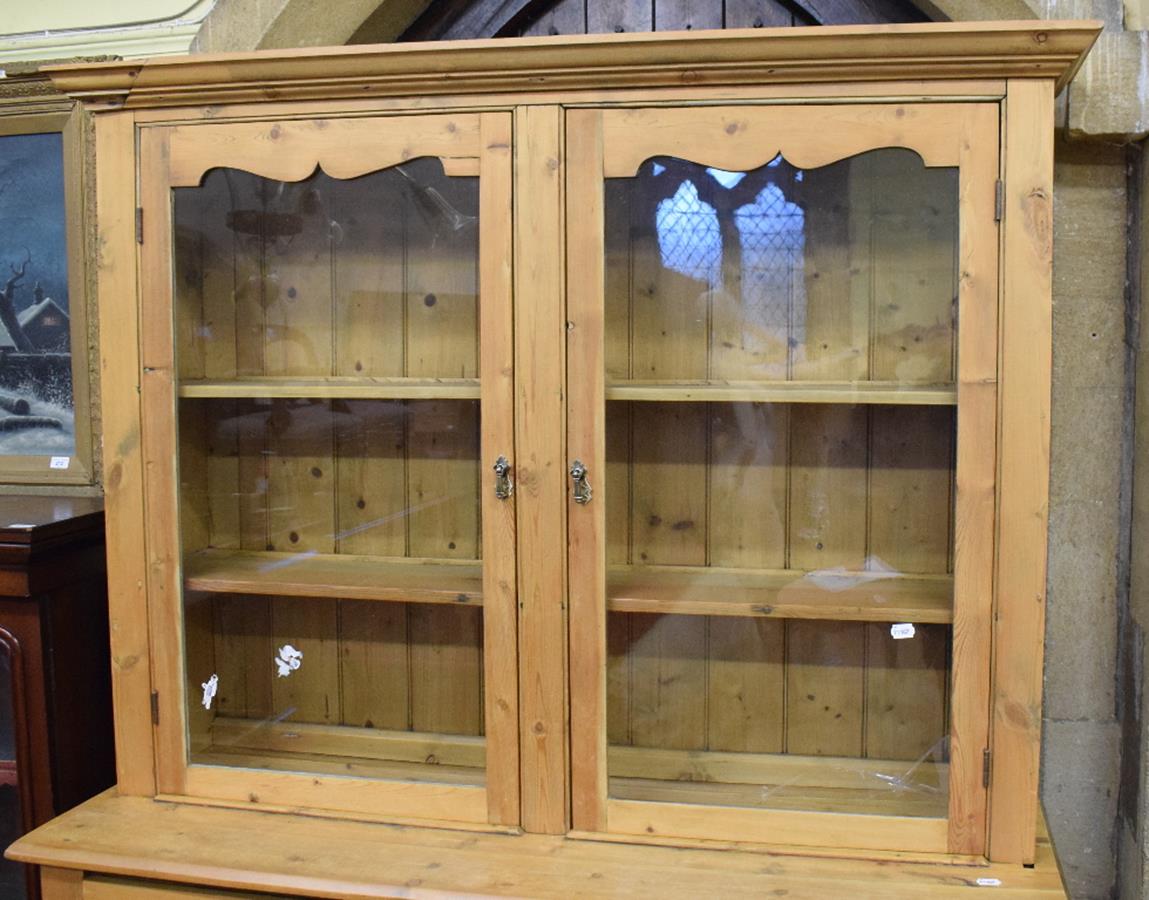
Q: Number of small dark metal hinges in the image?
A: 4